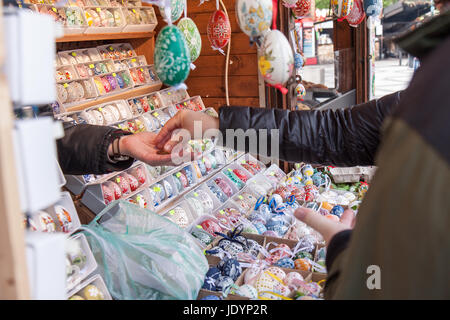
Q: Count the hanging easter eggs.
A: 13